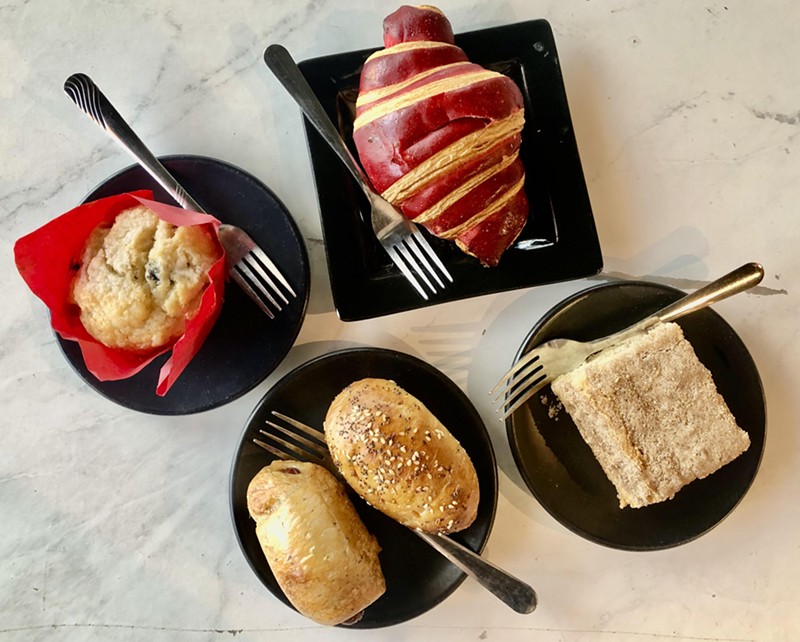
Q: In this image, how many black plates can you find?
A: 4